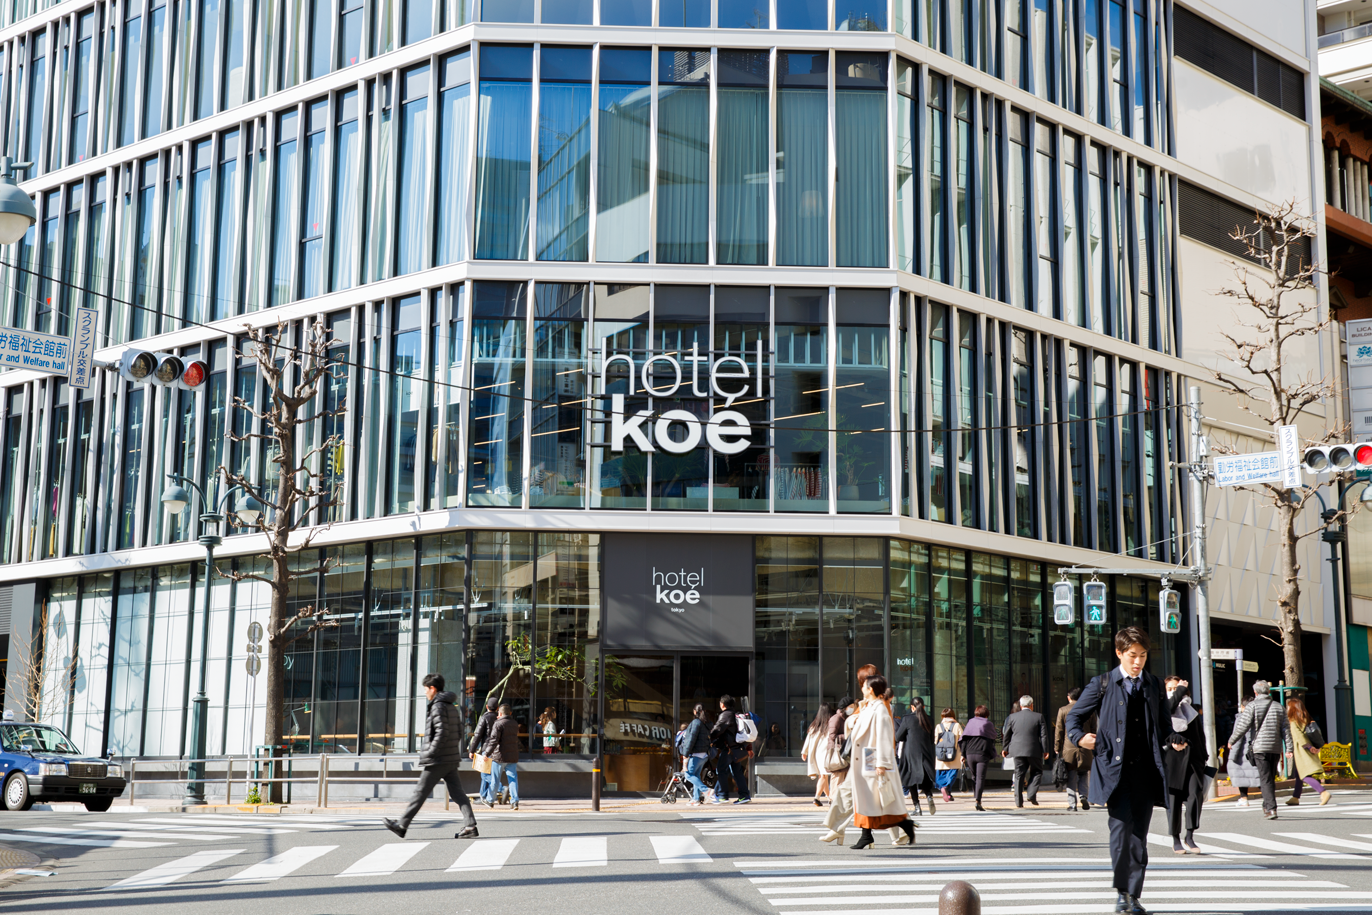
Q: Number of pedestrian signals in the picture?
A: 3